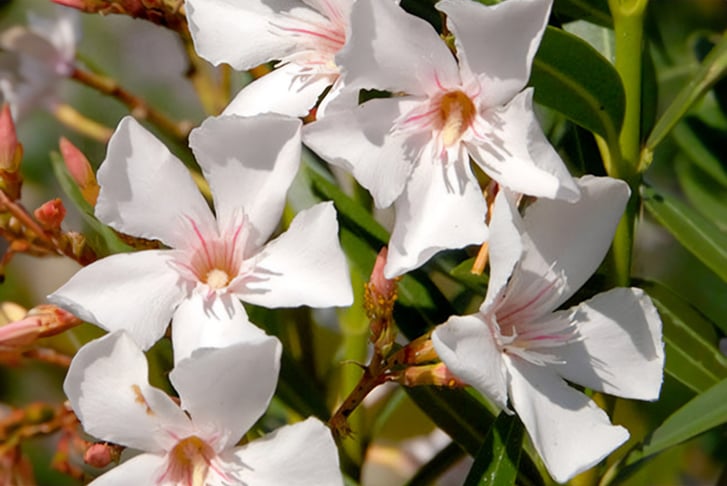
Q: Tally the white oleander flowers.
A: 5